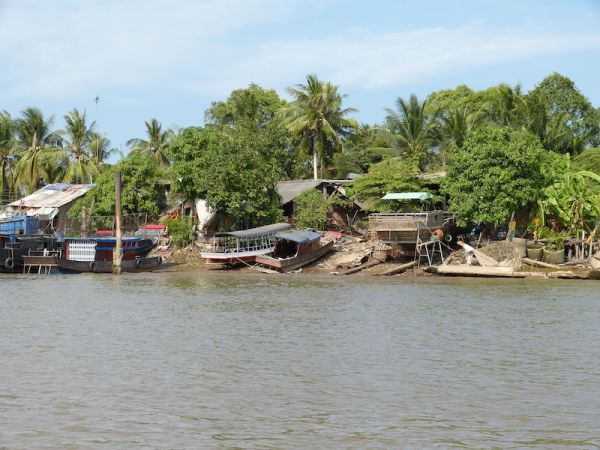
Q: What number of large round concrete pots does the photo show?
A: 3